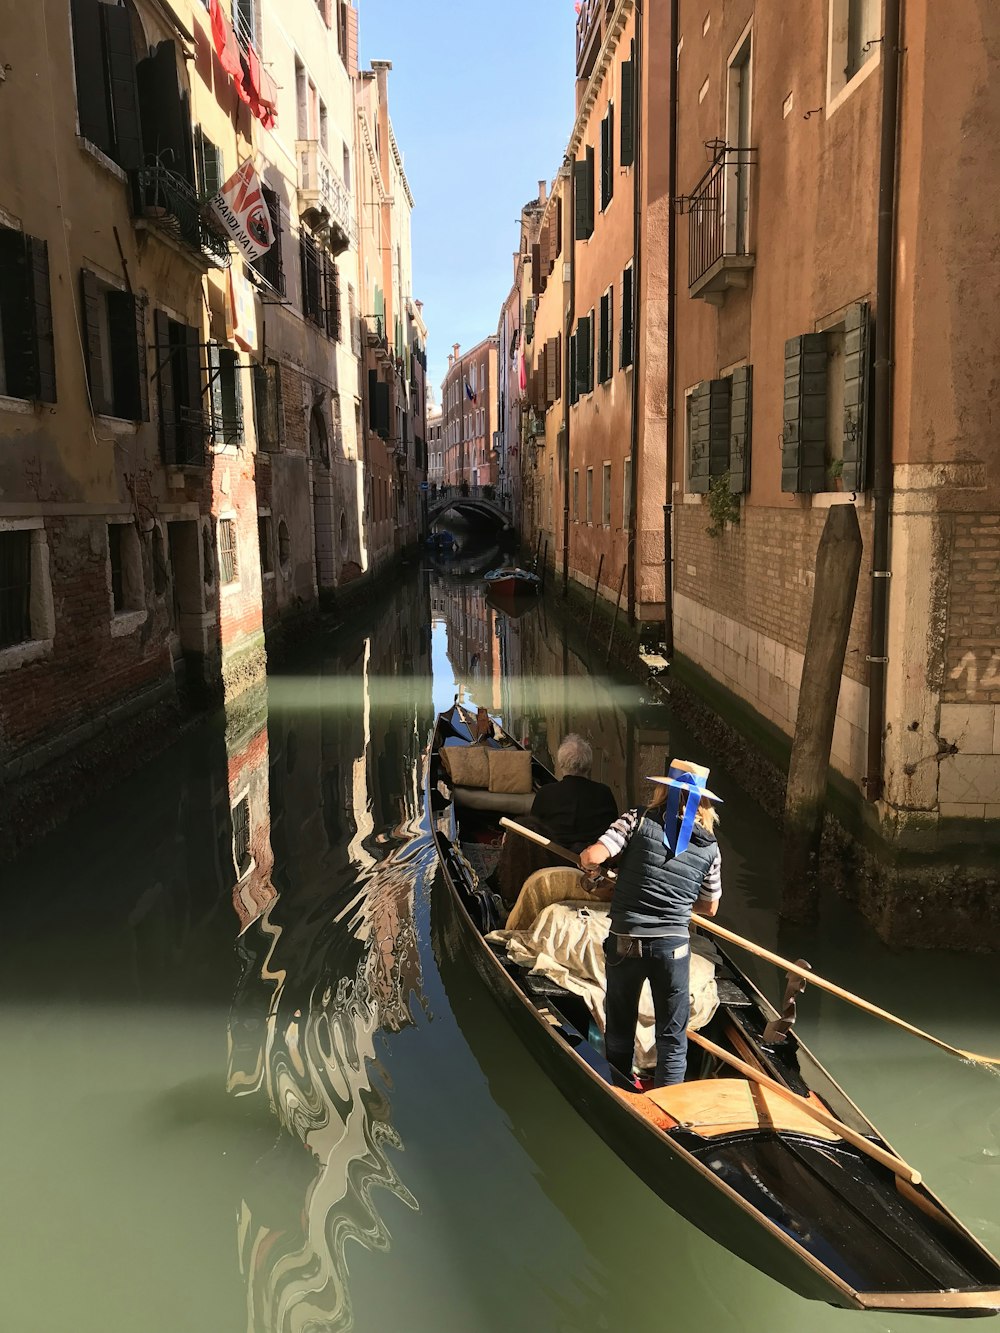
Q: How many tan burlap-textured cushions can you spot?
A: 2